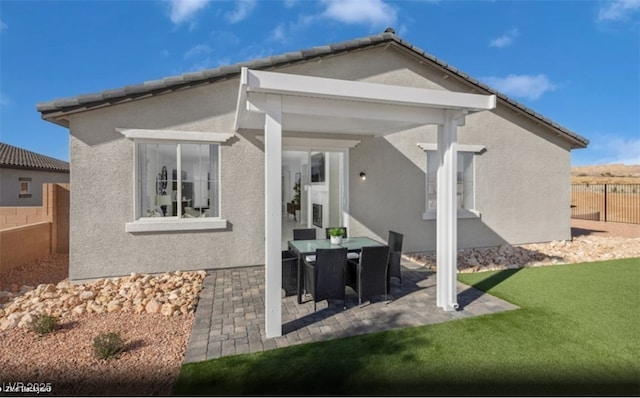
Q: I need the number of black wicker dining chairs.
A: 6